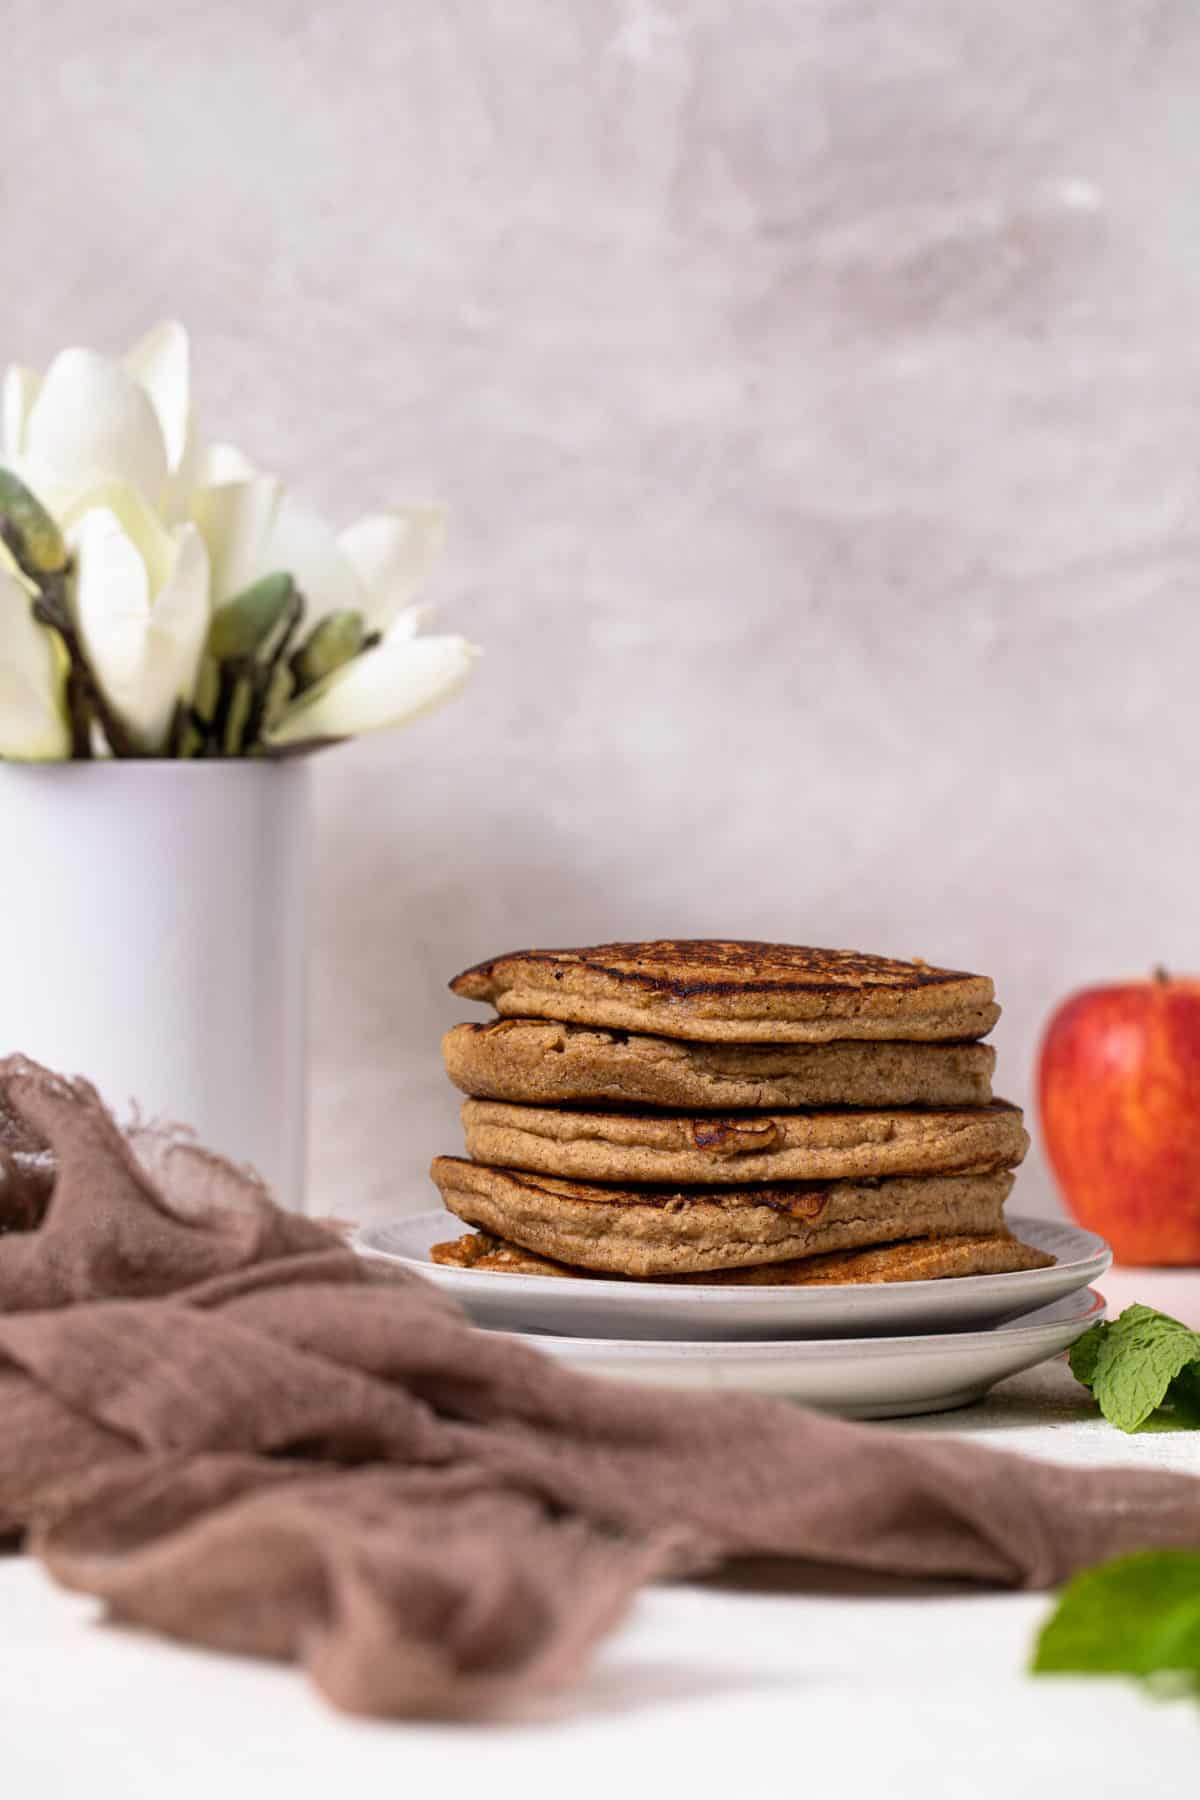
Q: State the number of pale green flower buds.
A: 3